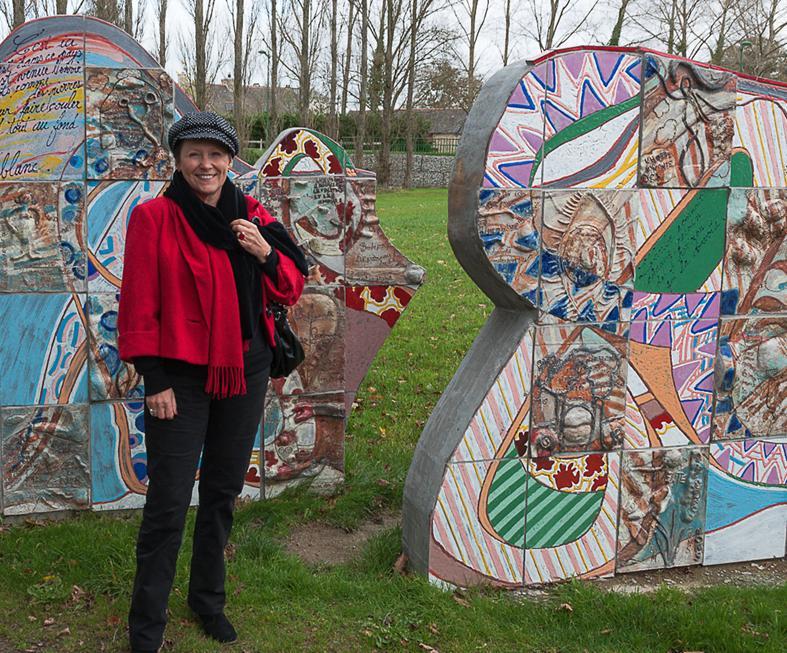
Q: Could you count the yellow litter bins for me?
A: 0